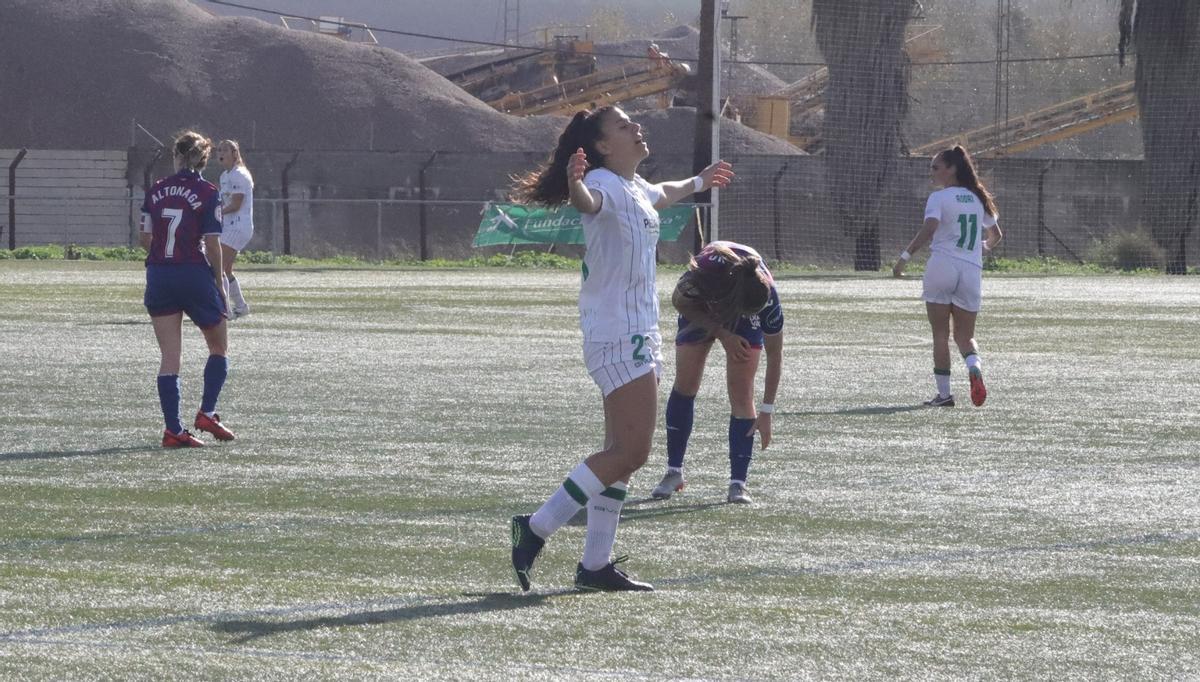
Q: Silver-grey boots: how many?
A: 2